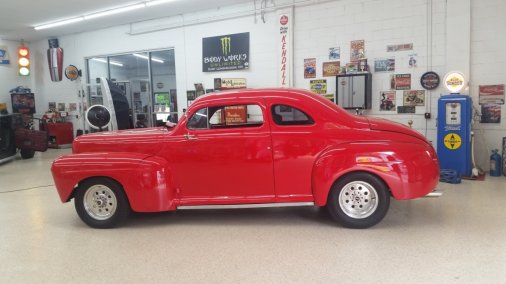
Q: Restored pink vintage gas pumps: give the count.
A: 0